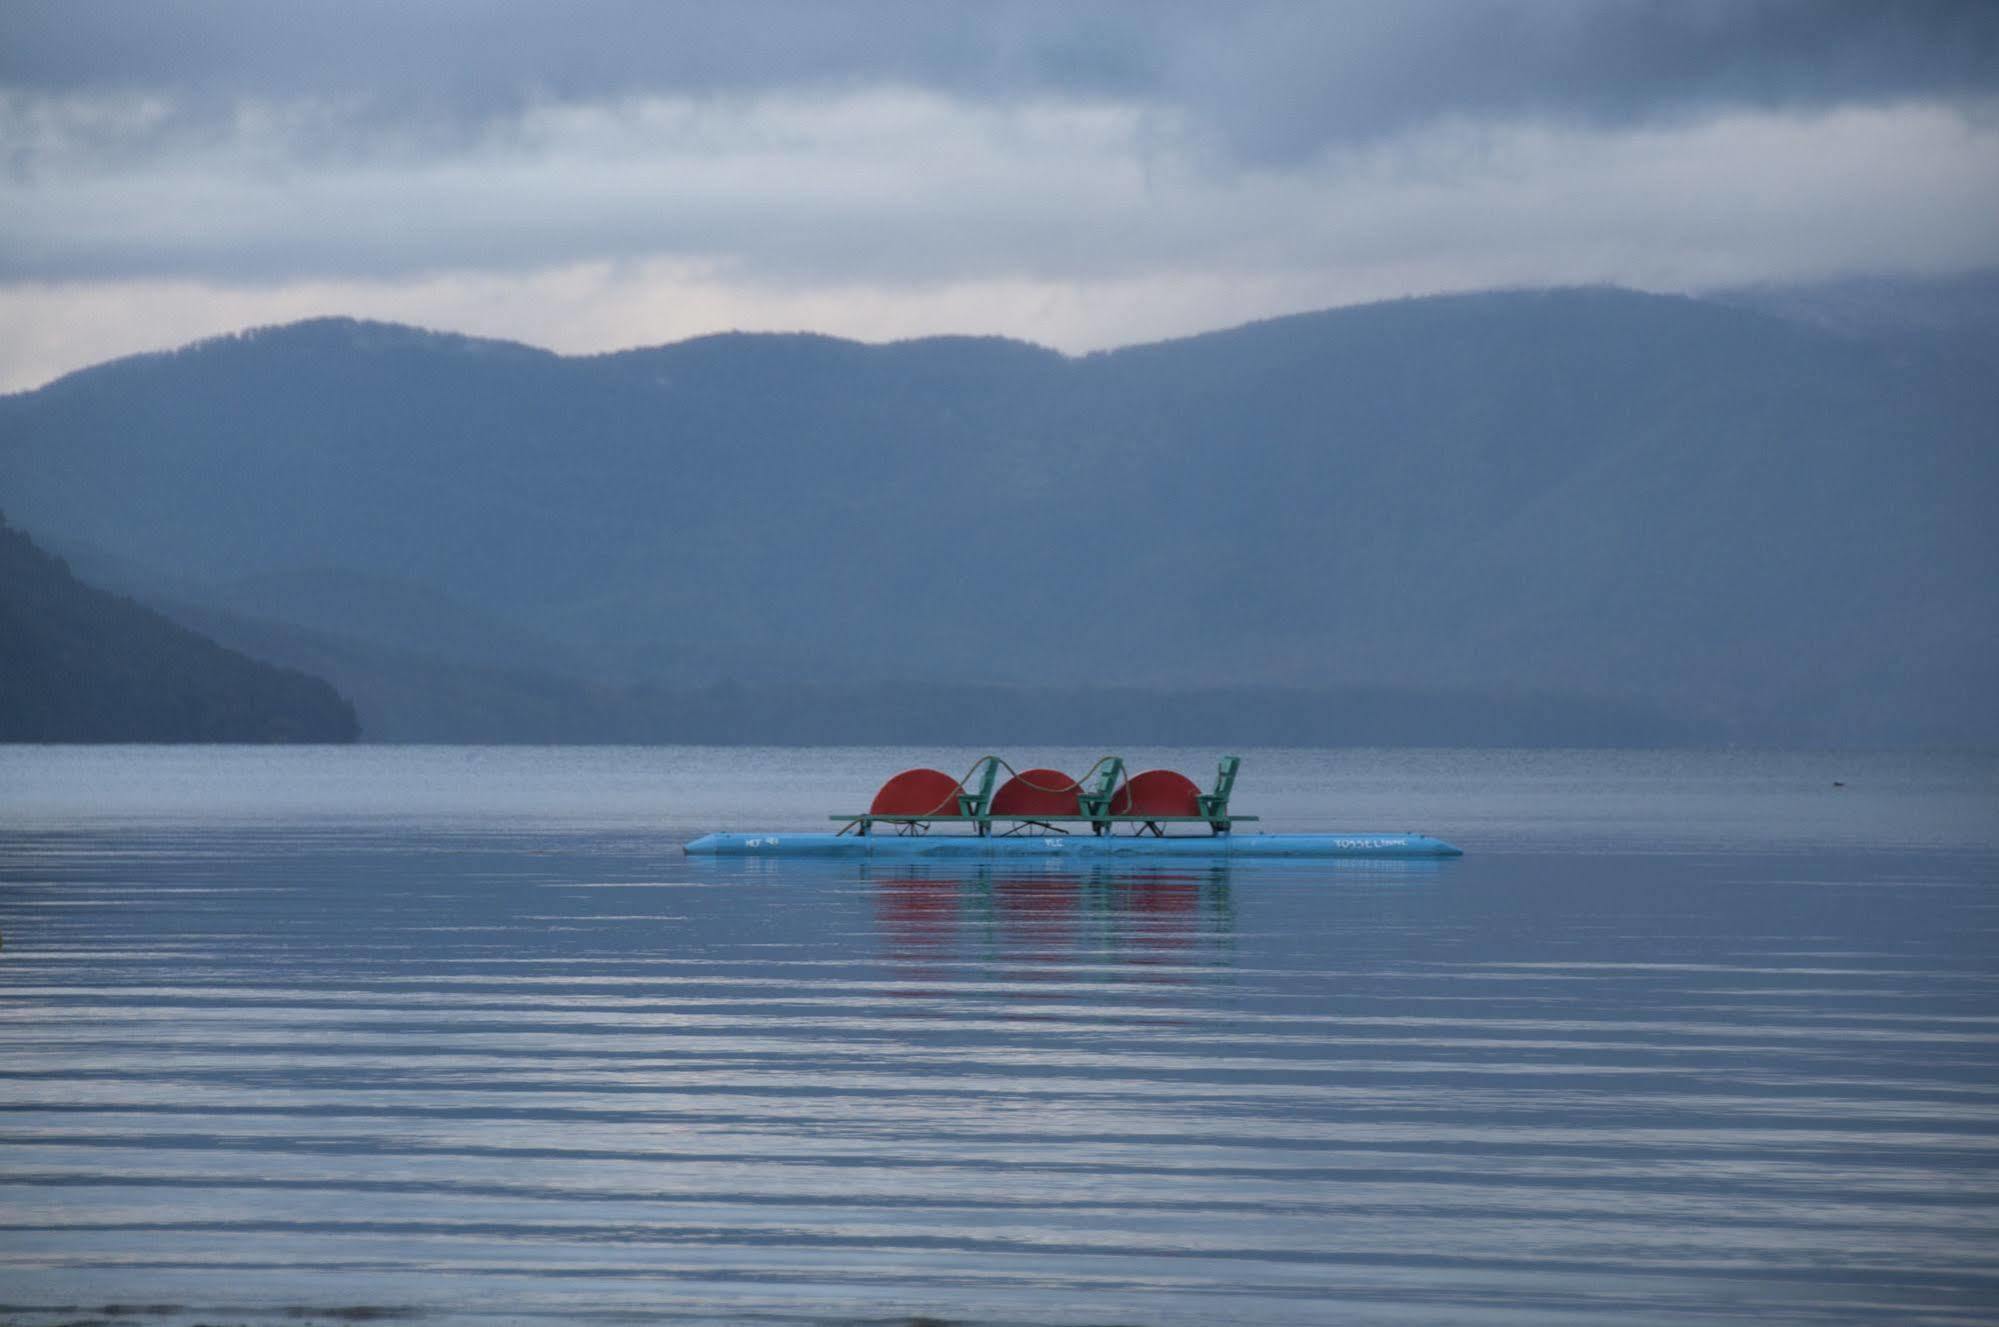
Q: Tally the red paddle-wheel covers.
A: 3